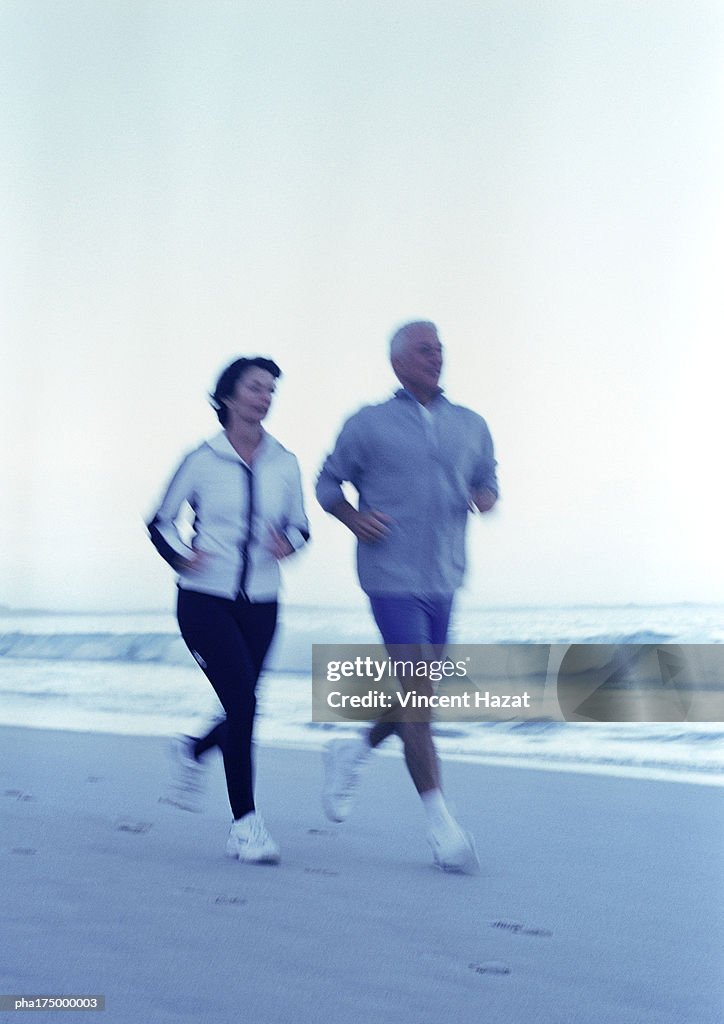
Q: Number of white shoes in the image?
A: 4